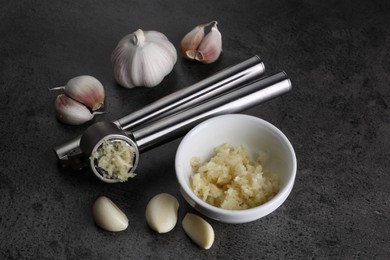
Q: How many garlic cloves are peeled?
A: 3